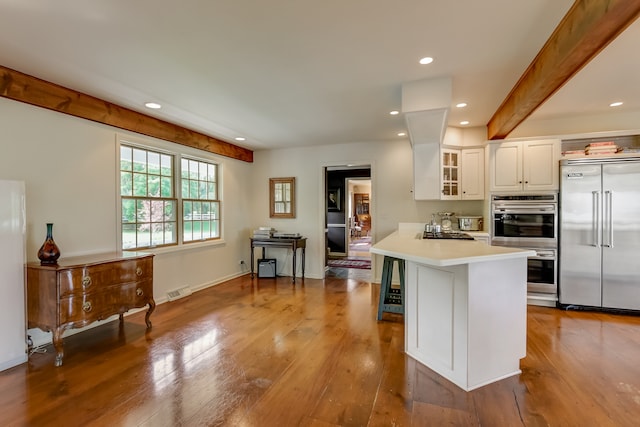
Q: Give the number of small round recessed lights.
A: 8